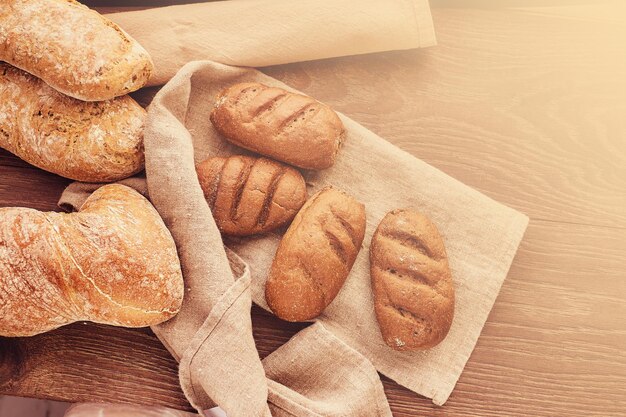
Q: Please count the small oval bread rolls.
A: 4